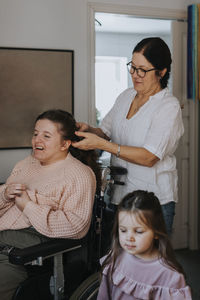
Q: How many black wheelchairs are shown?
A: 1